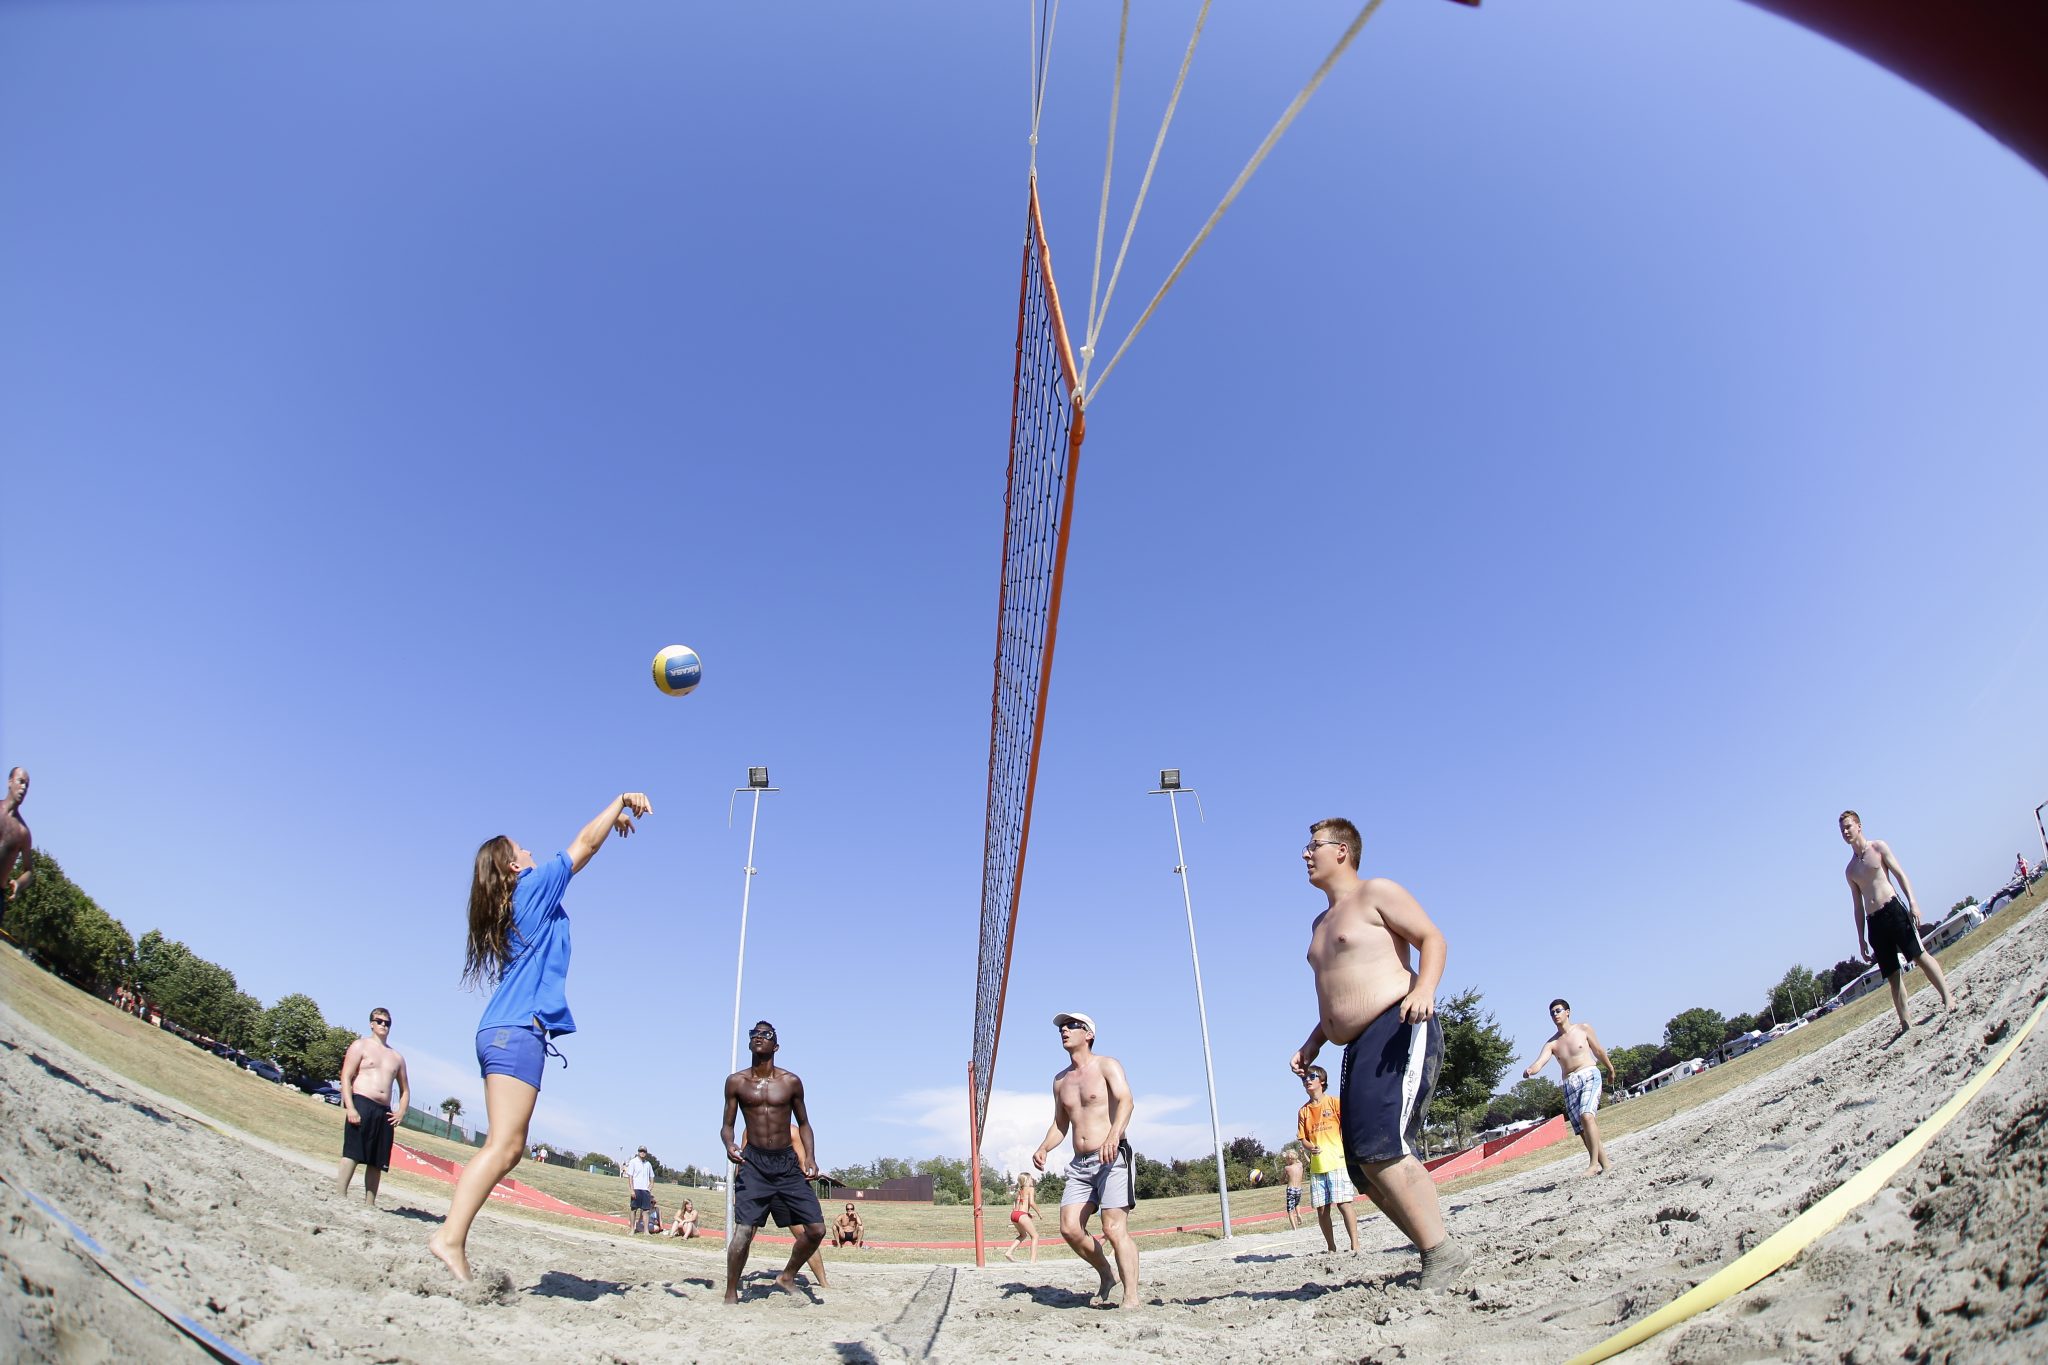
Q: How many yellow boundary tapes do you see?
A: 1